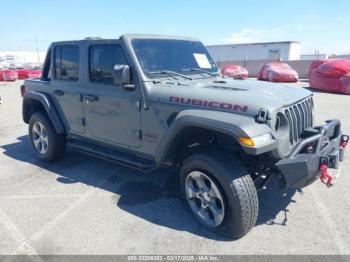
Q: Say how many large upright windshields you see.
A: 1